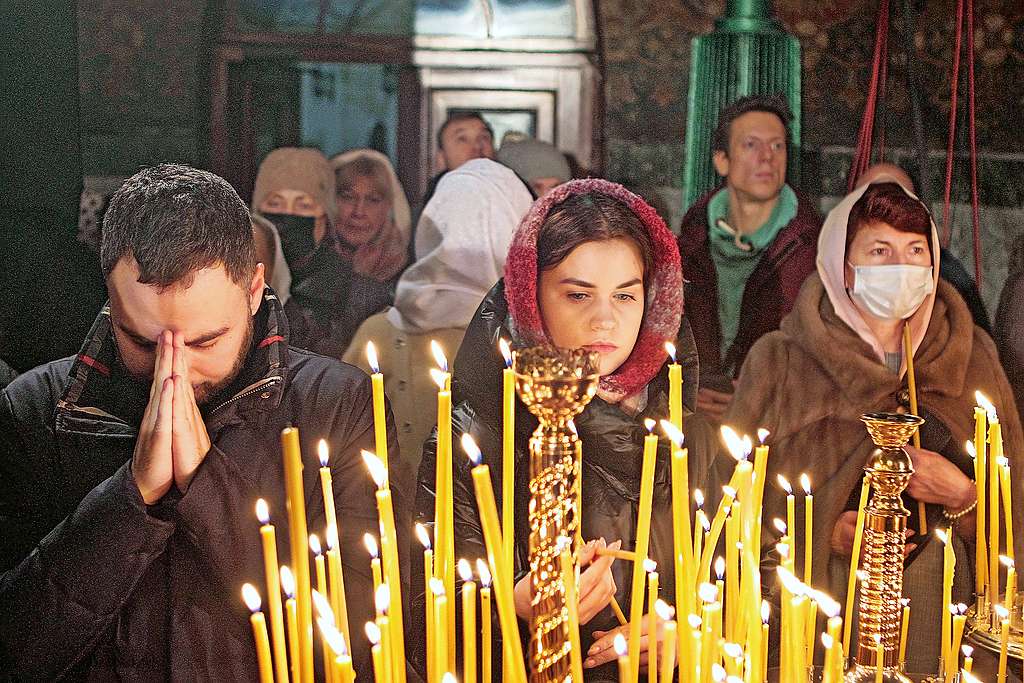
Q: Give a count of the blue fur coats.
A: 0